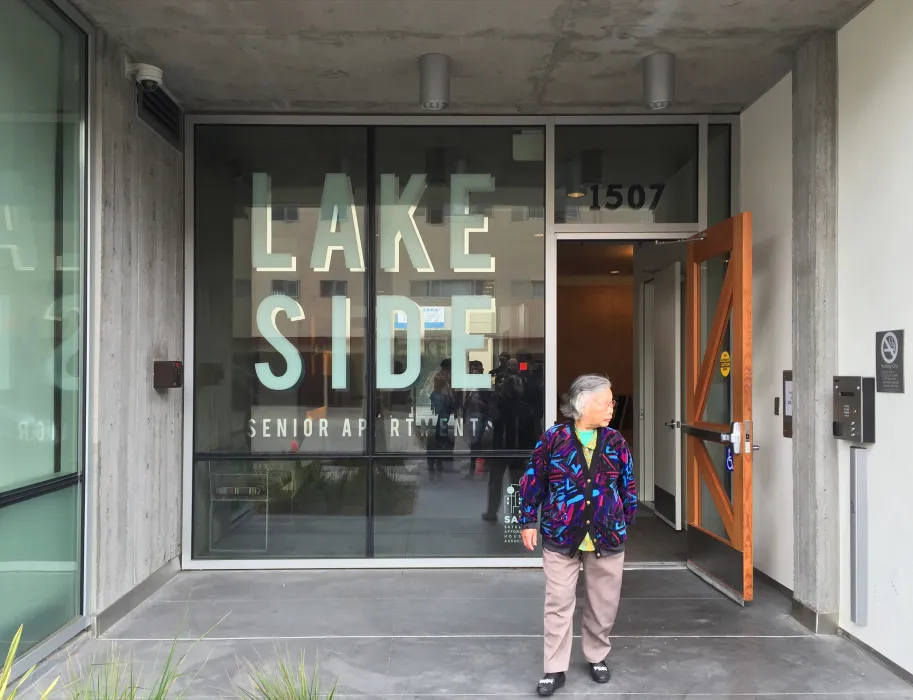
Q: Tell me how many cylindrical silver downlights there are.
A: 2